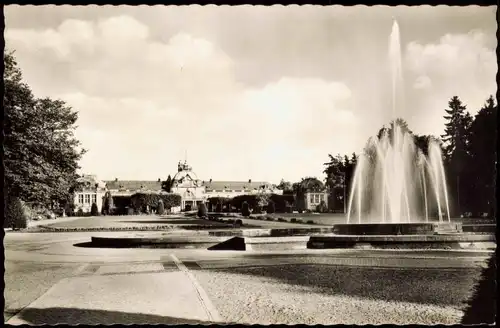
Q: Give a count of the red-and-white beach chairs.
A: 0